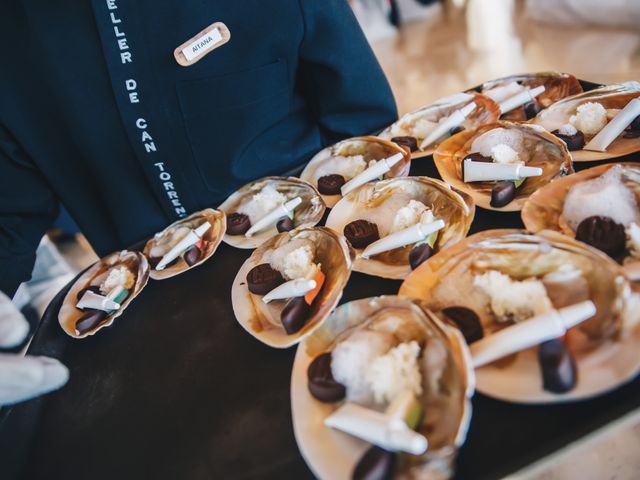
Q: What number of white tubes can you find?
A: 12